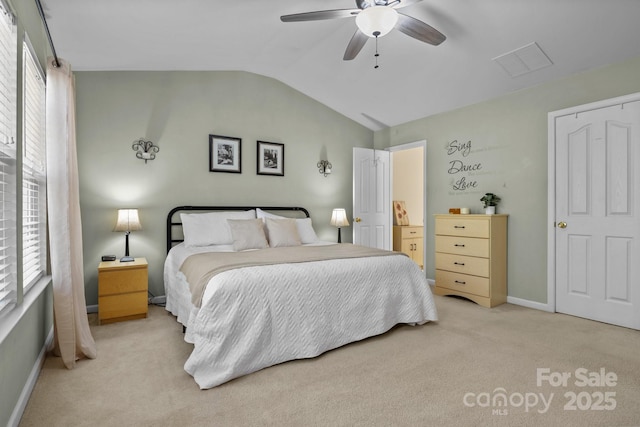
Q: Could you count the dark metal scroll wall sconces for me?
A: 2